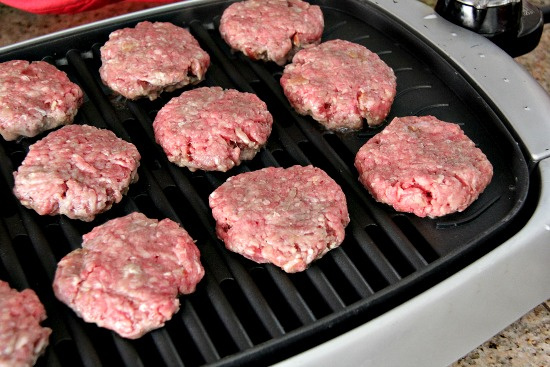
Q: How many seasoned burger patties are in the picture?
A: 10